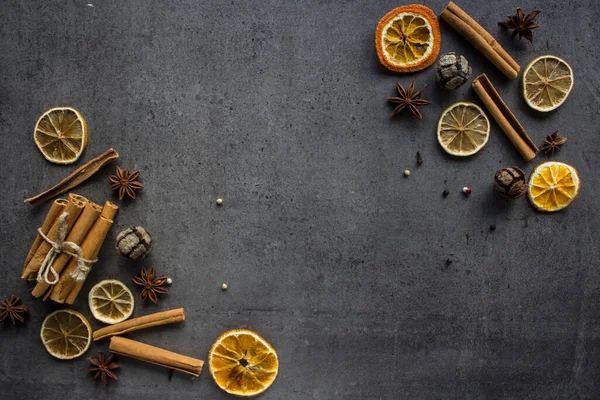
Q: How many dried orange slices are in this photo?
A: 3